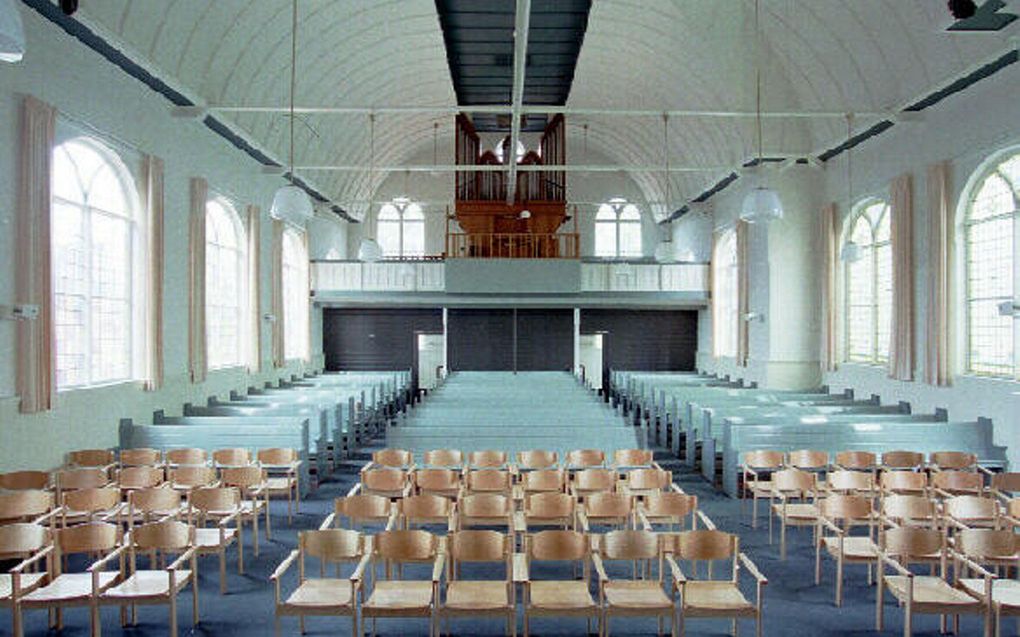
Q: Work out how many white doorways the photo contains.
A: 2